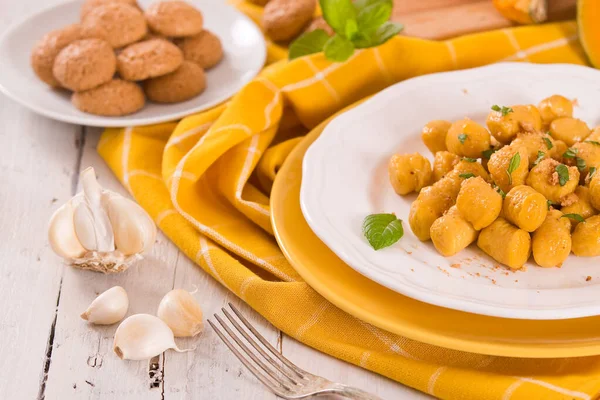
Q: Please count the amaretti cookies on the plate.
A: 9